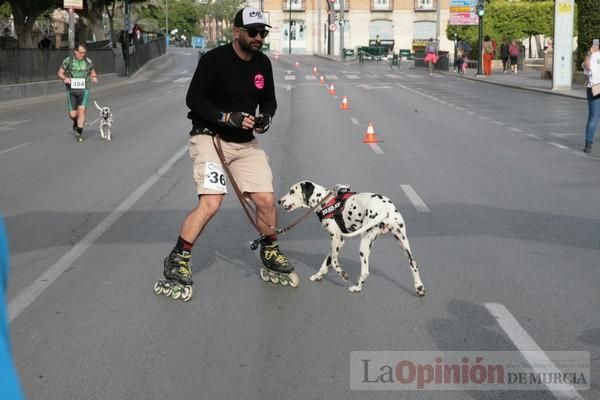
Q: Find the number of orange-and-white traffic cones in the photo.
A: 7